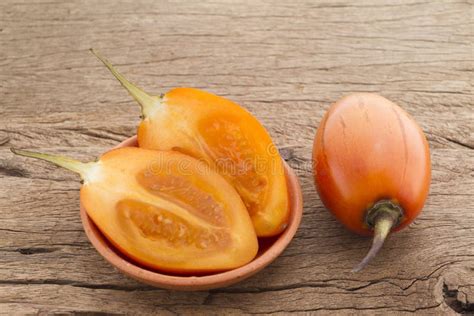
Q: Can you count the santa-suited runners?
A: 0